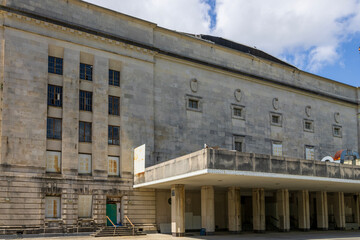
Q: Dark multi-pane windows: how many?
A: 9